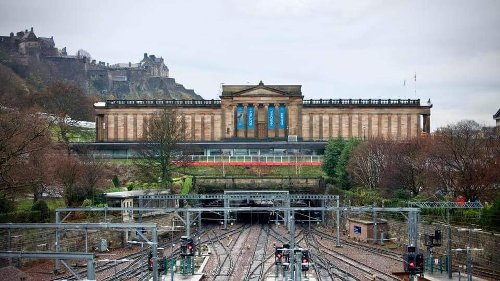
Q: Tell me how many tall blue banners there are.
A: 4